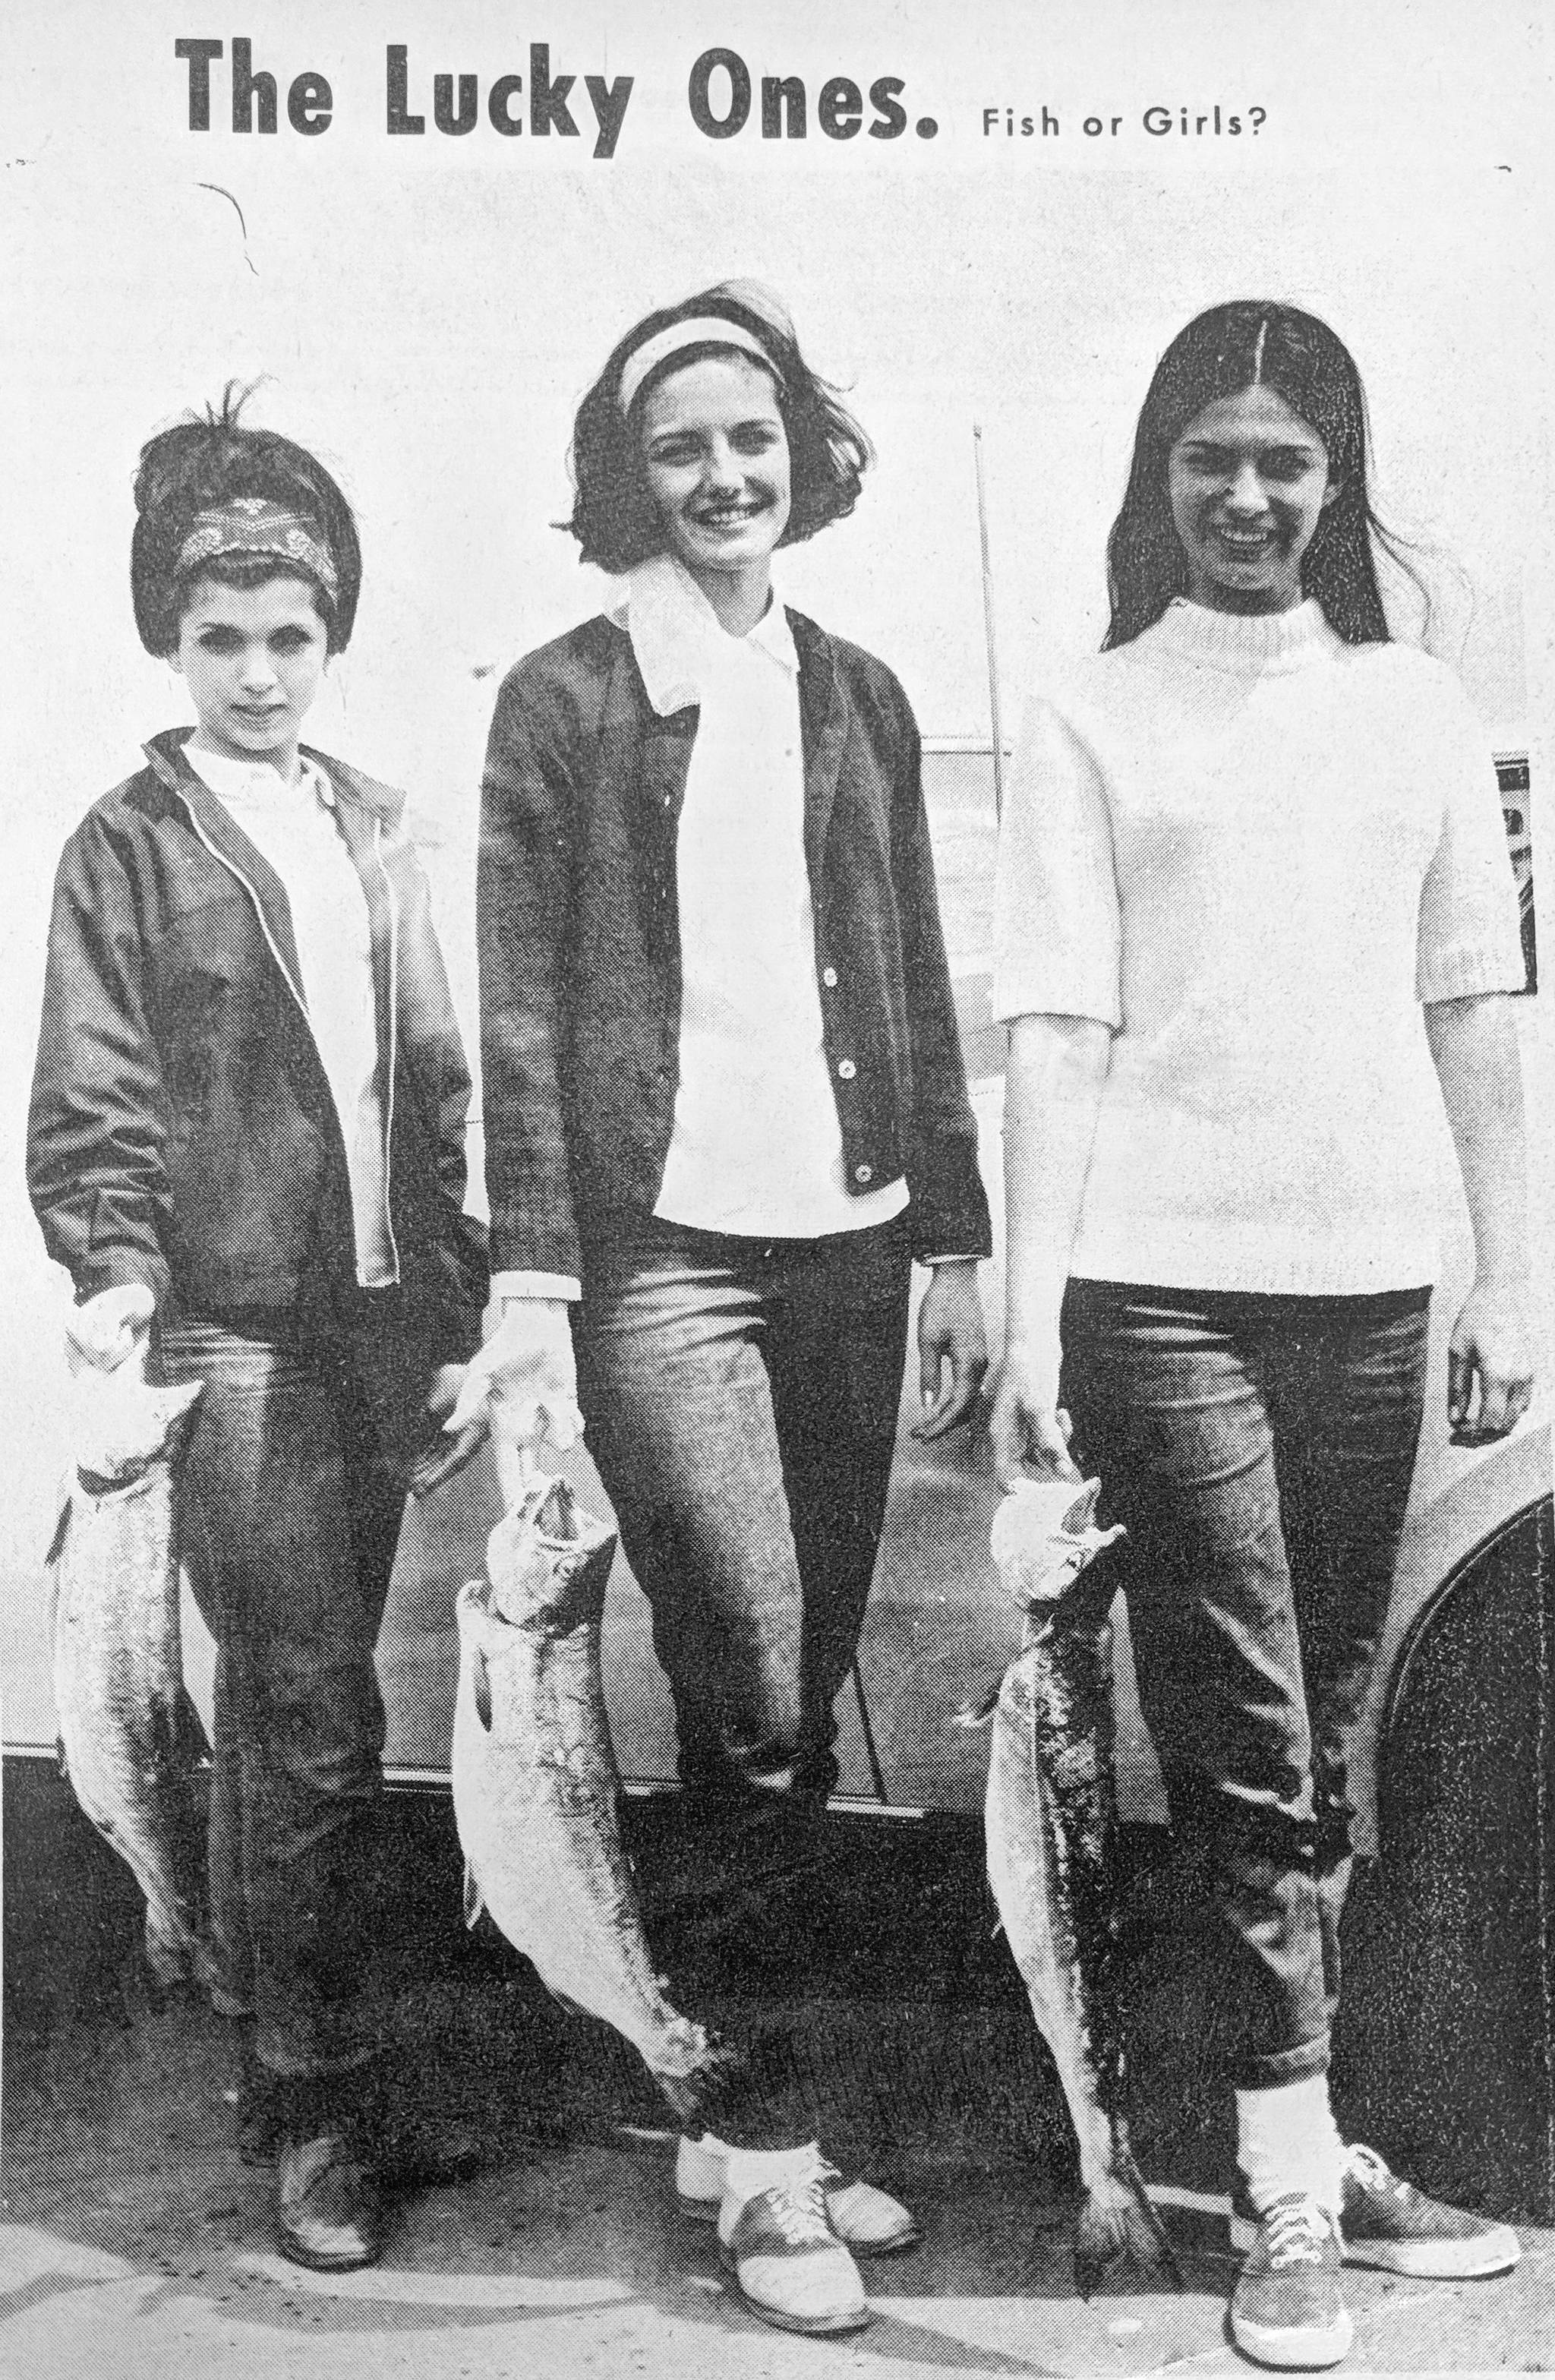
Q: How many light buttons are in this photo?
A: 3